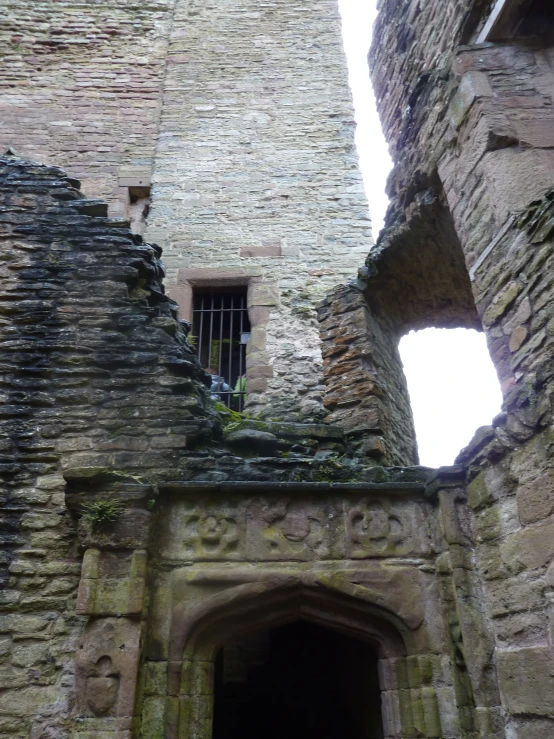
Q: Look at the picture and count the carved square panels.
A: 3